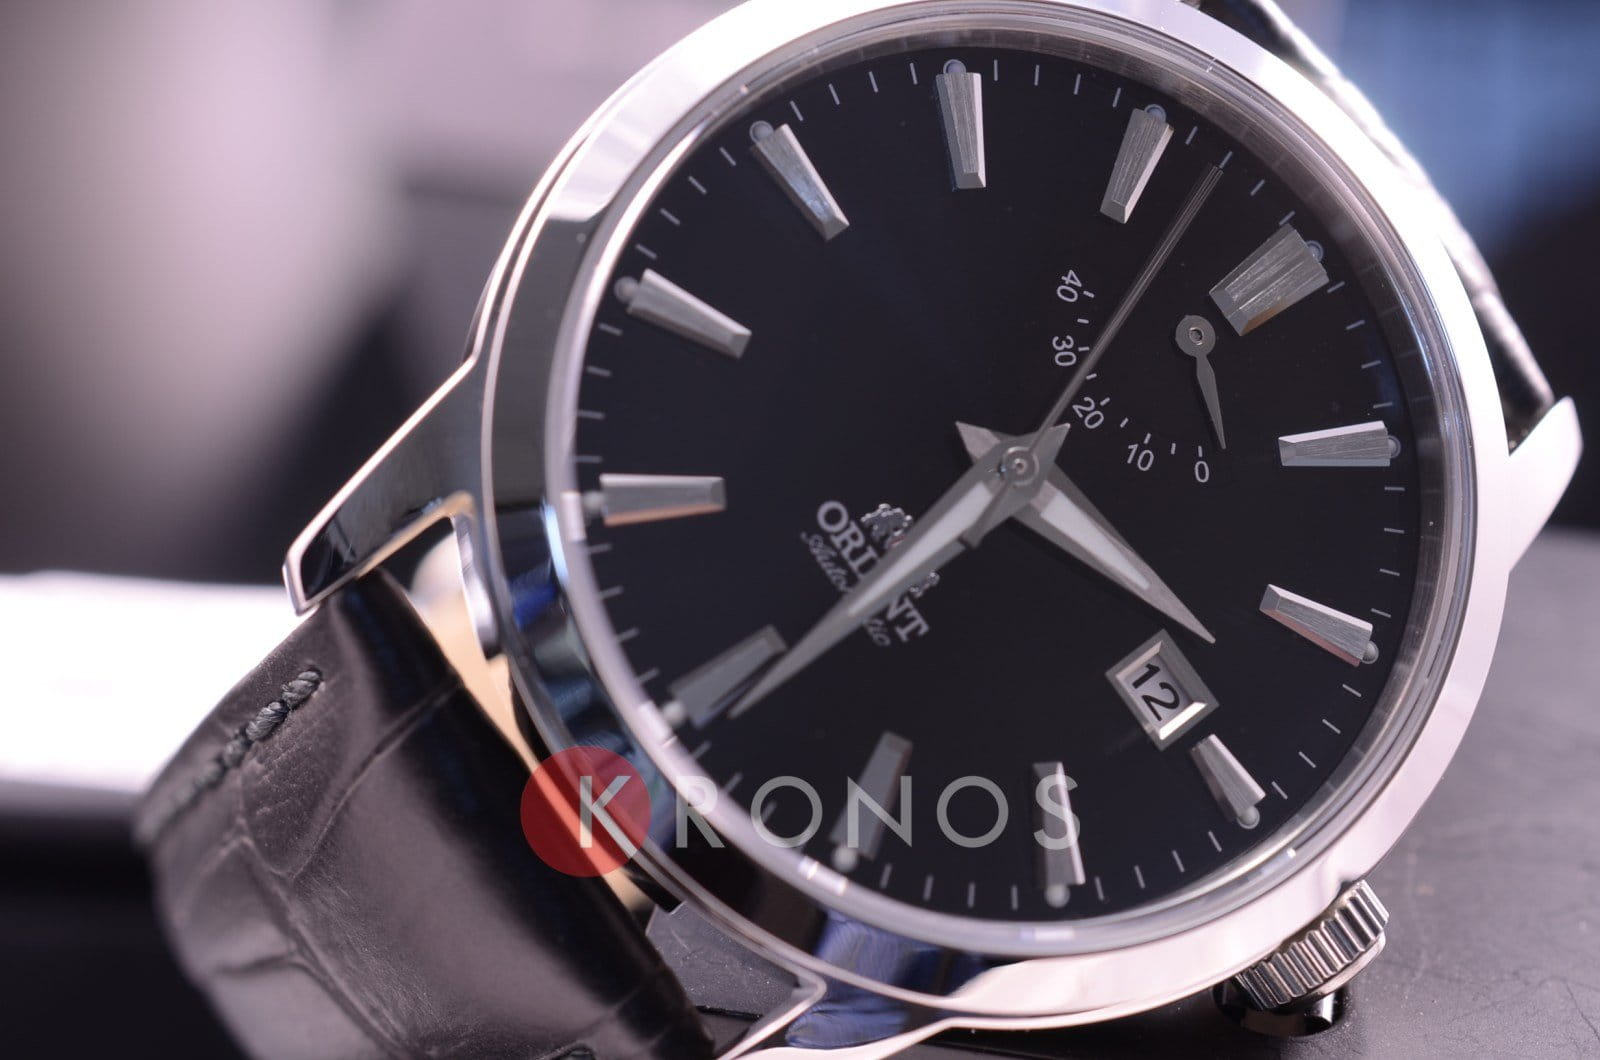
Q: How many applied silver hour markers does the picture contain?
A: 12